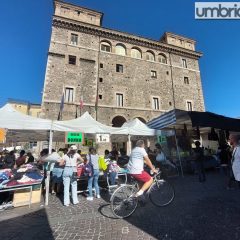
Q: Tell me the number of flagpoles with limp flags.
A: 3